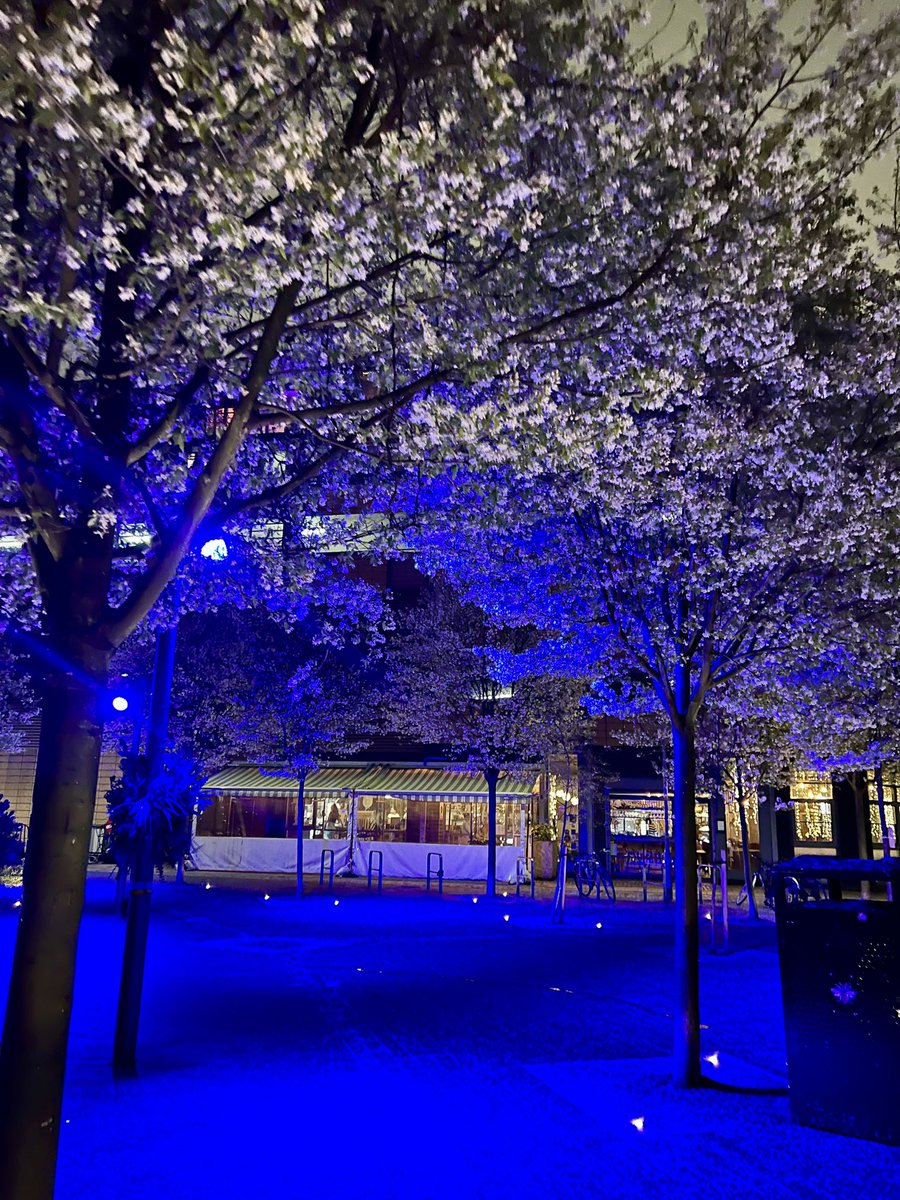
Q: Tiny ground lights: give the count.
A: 11